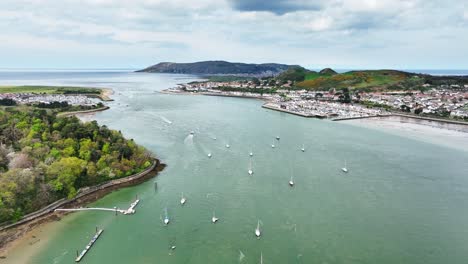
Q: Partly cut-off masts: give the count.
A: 1